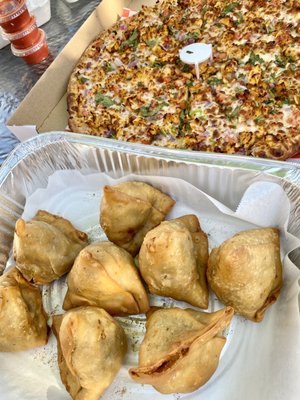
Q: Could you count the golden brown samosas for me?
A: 8